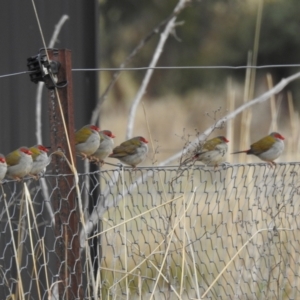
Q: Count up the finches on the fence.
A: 8